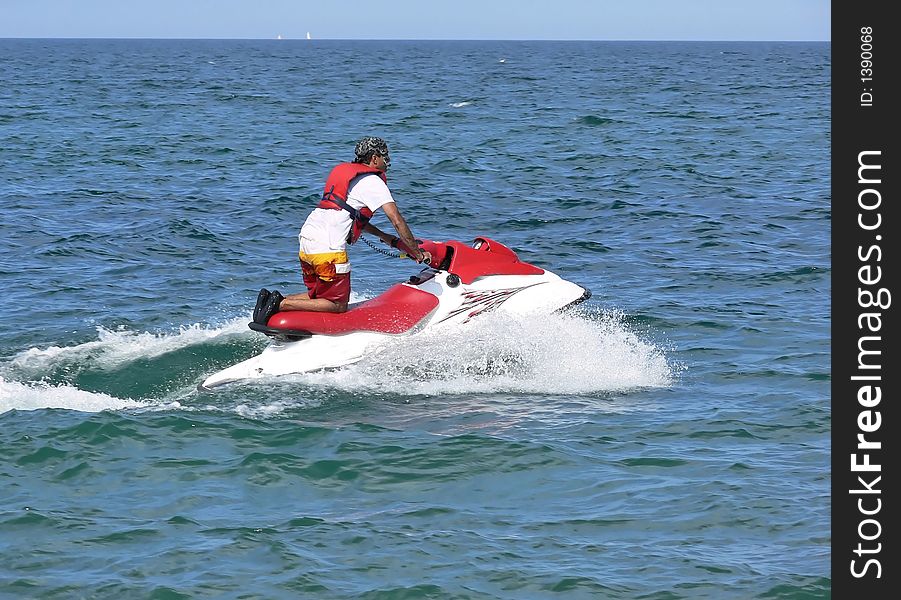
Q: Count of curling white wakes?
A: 2